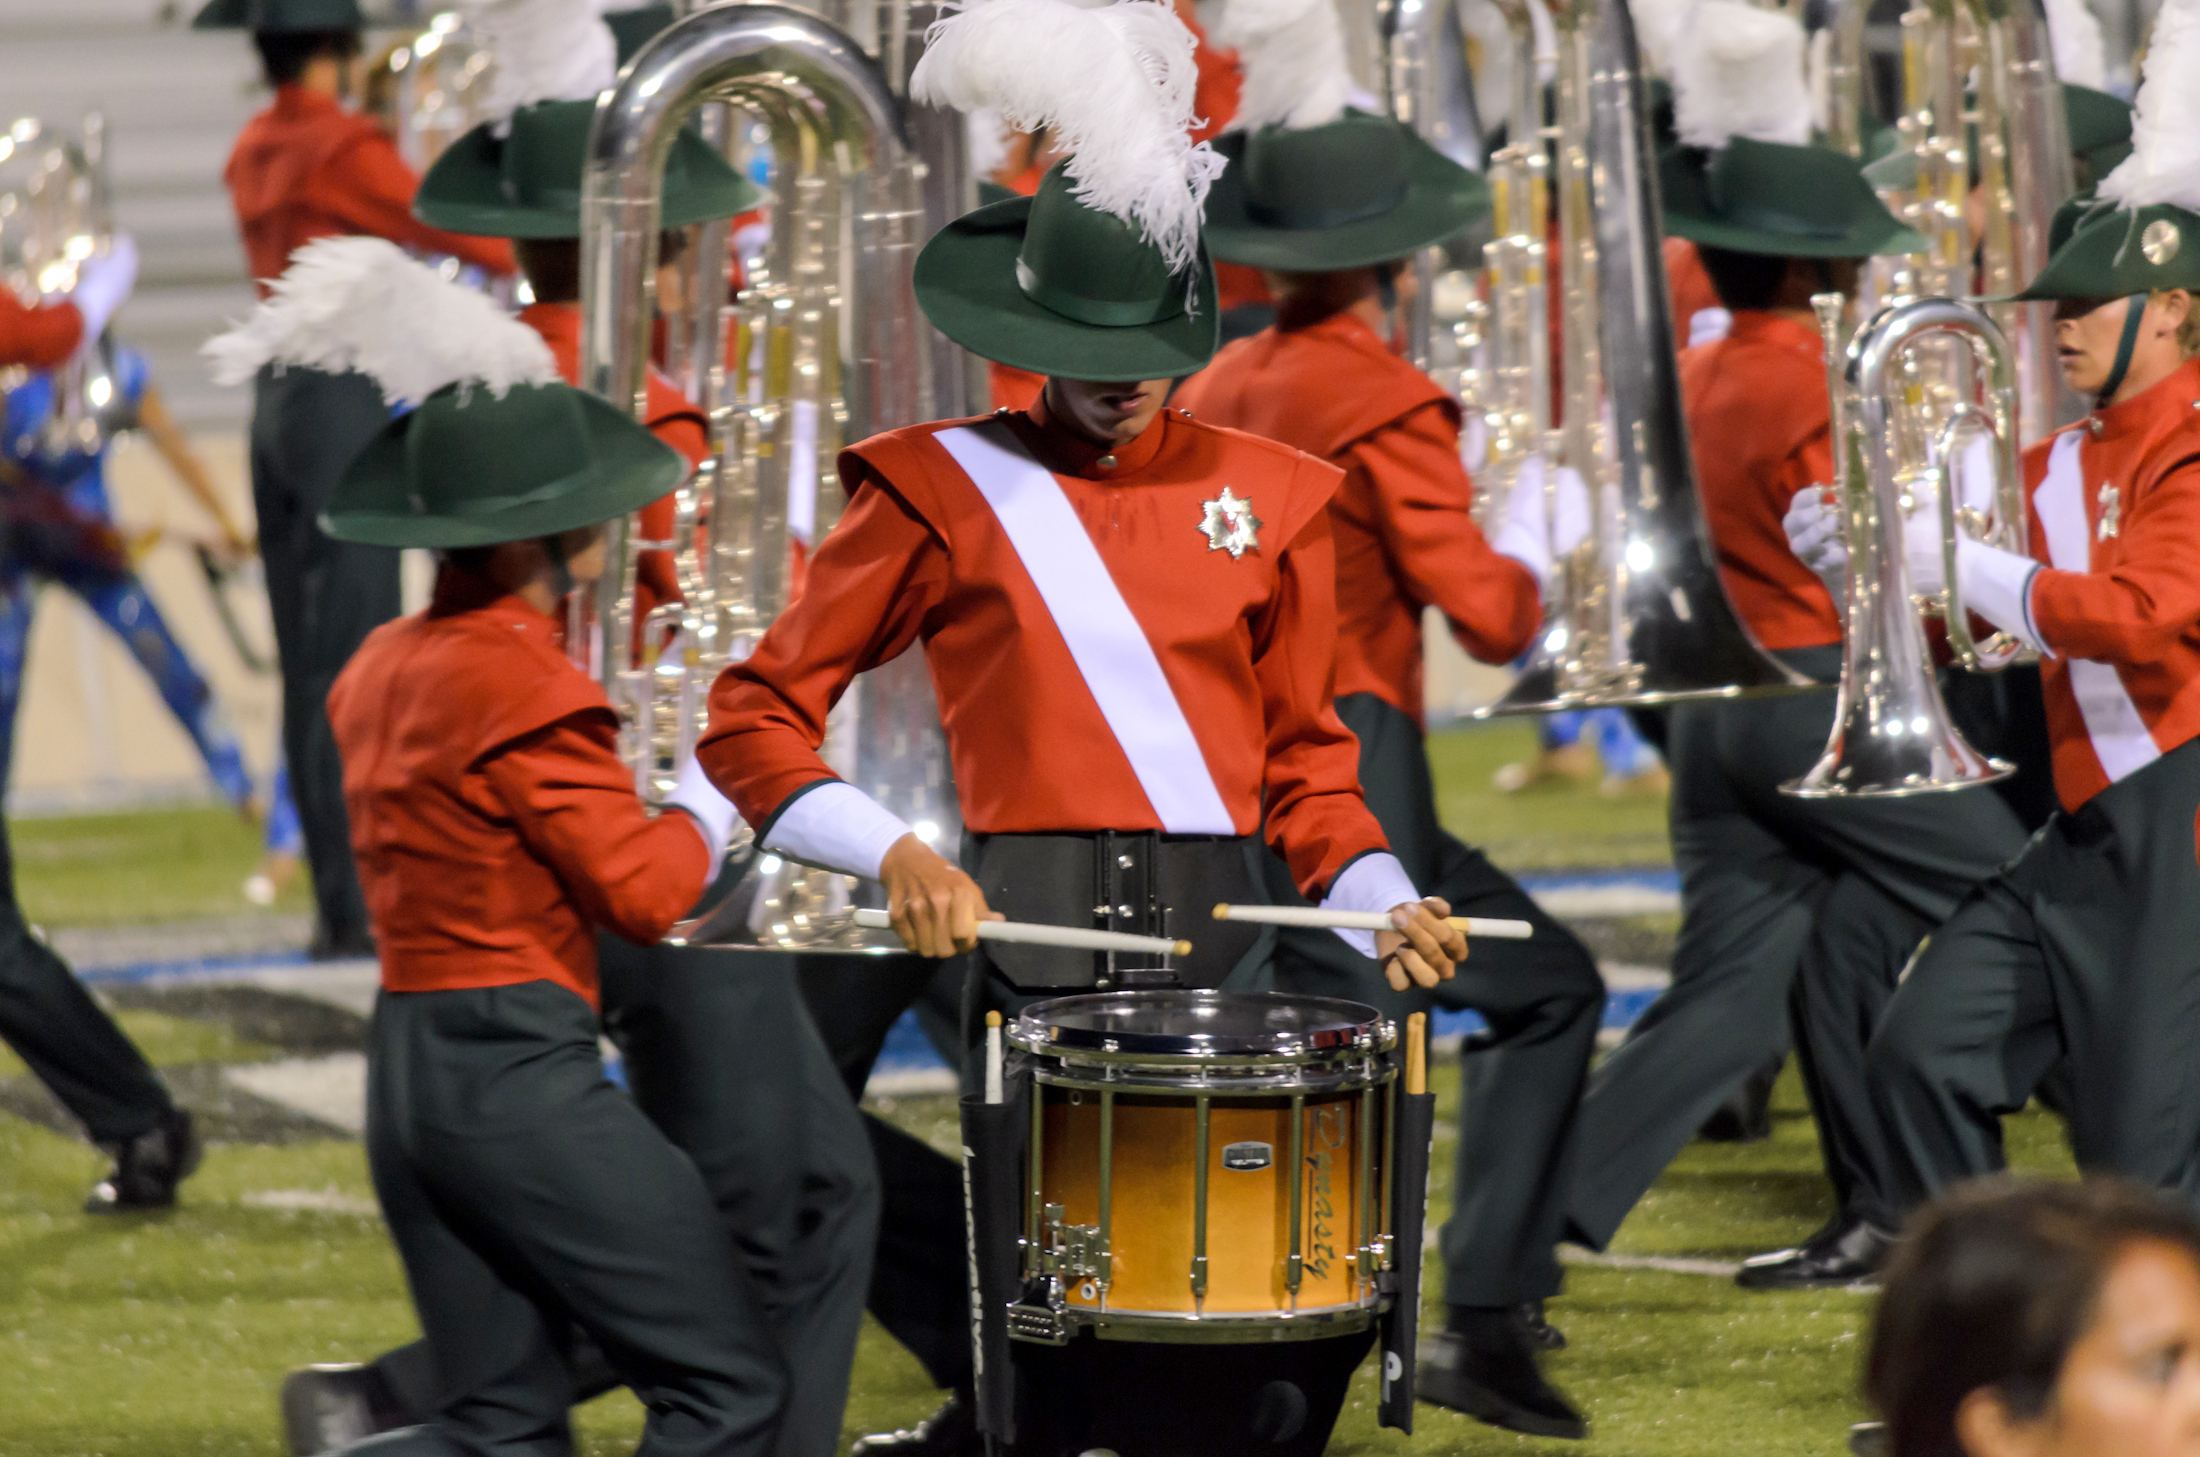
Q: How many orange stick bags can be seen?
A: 0